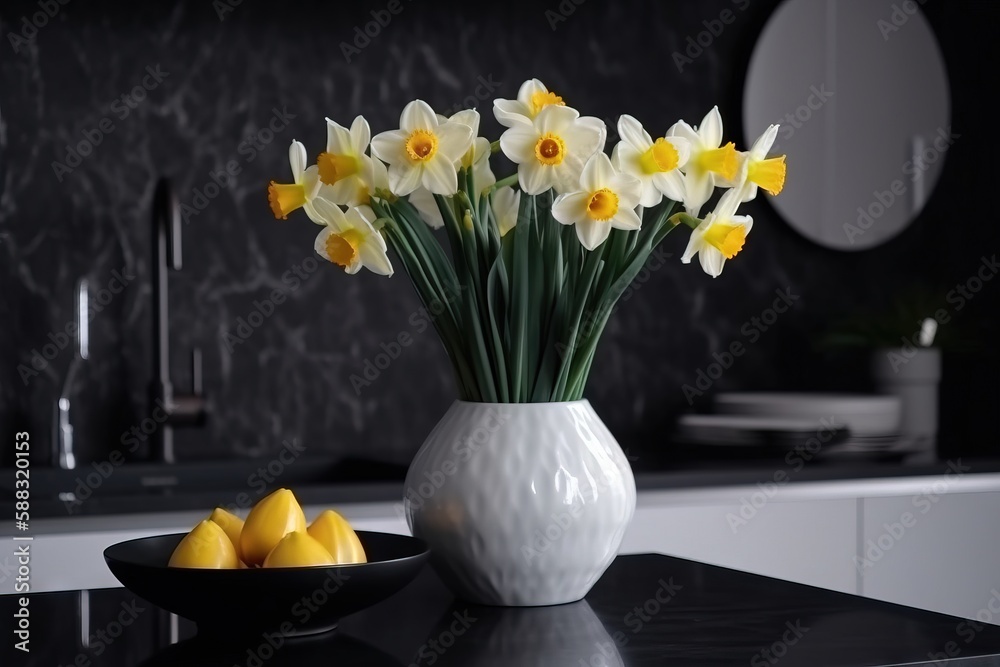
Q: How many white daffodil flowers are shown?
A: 11